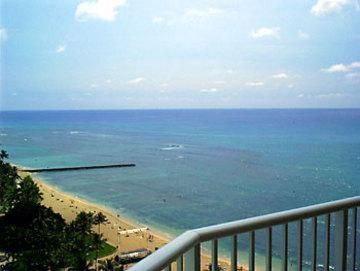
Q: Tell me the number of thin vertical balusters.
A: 11